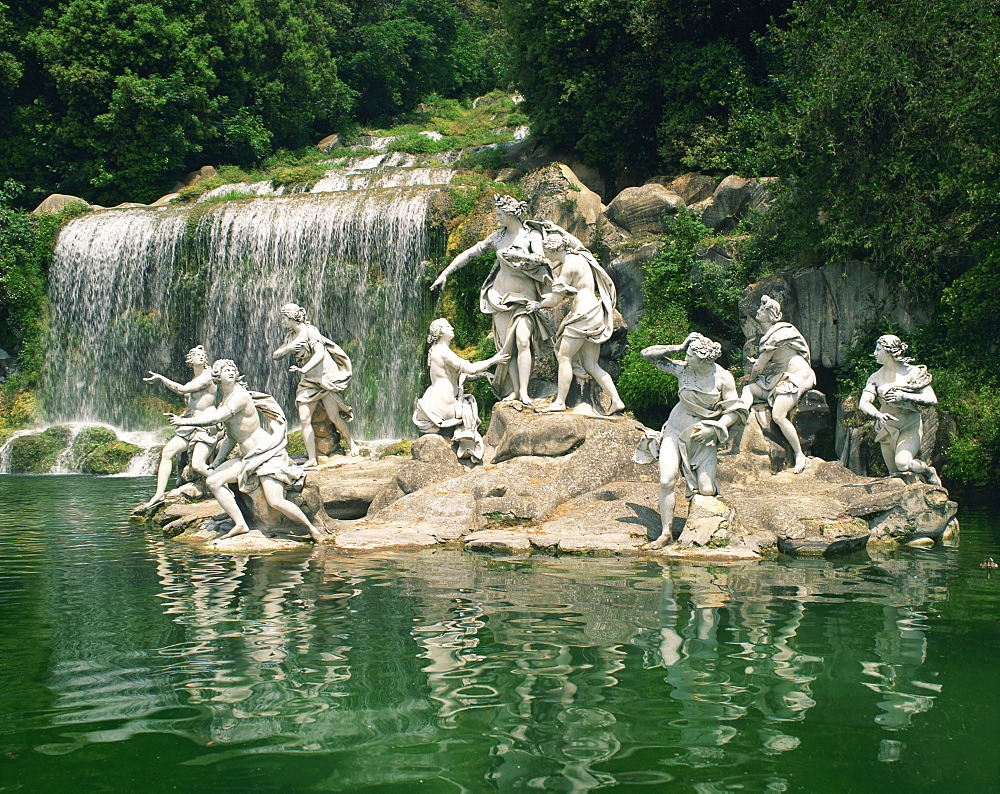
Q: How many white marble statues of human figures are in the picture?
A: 9